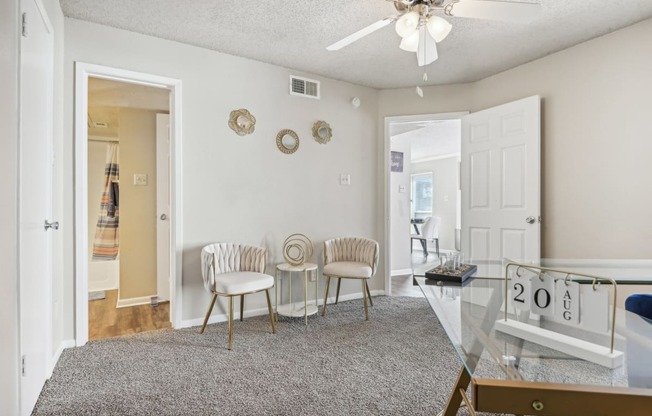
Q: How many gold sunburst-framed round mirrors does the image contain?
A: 3